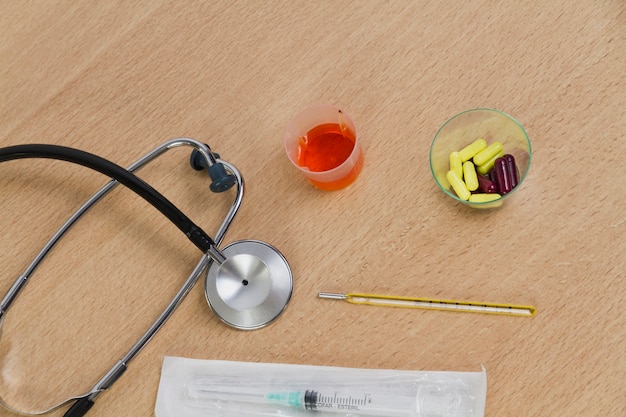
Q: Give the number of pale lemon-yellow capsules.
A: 7